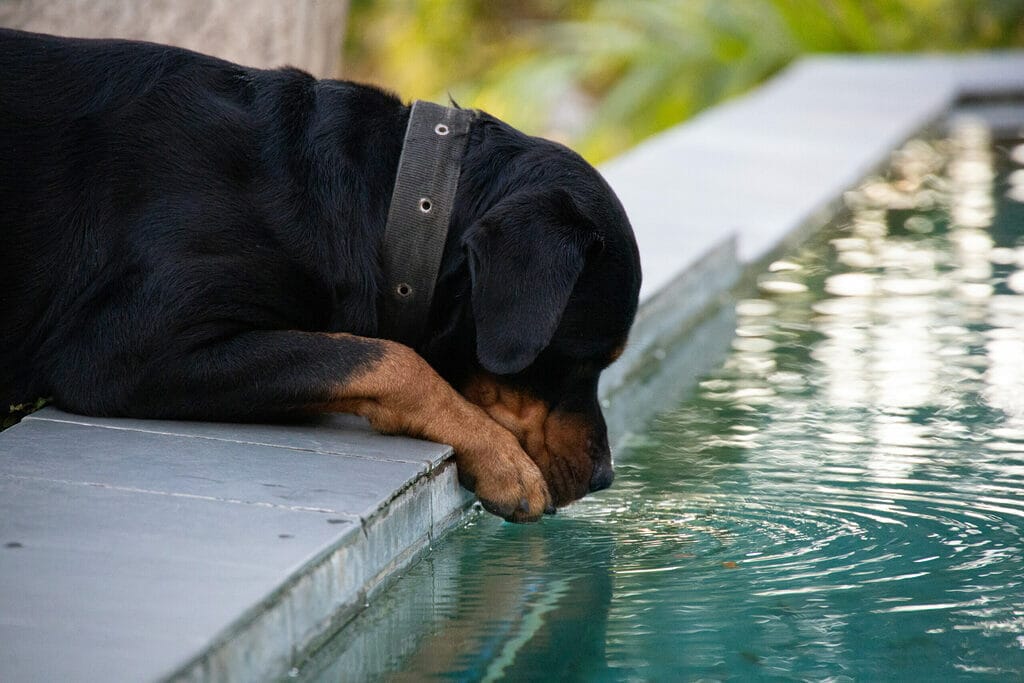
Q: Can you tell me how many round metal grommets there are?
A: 3